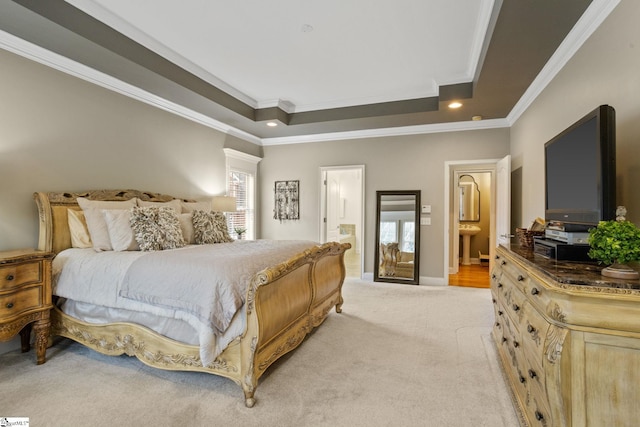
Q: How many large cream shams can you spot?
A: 3